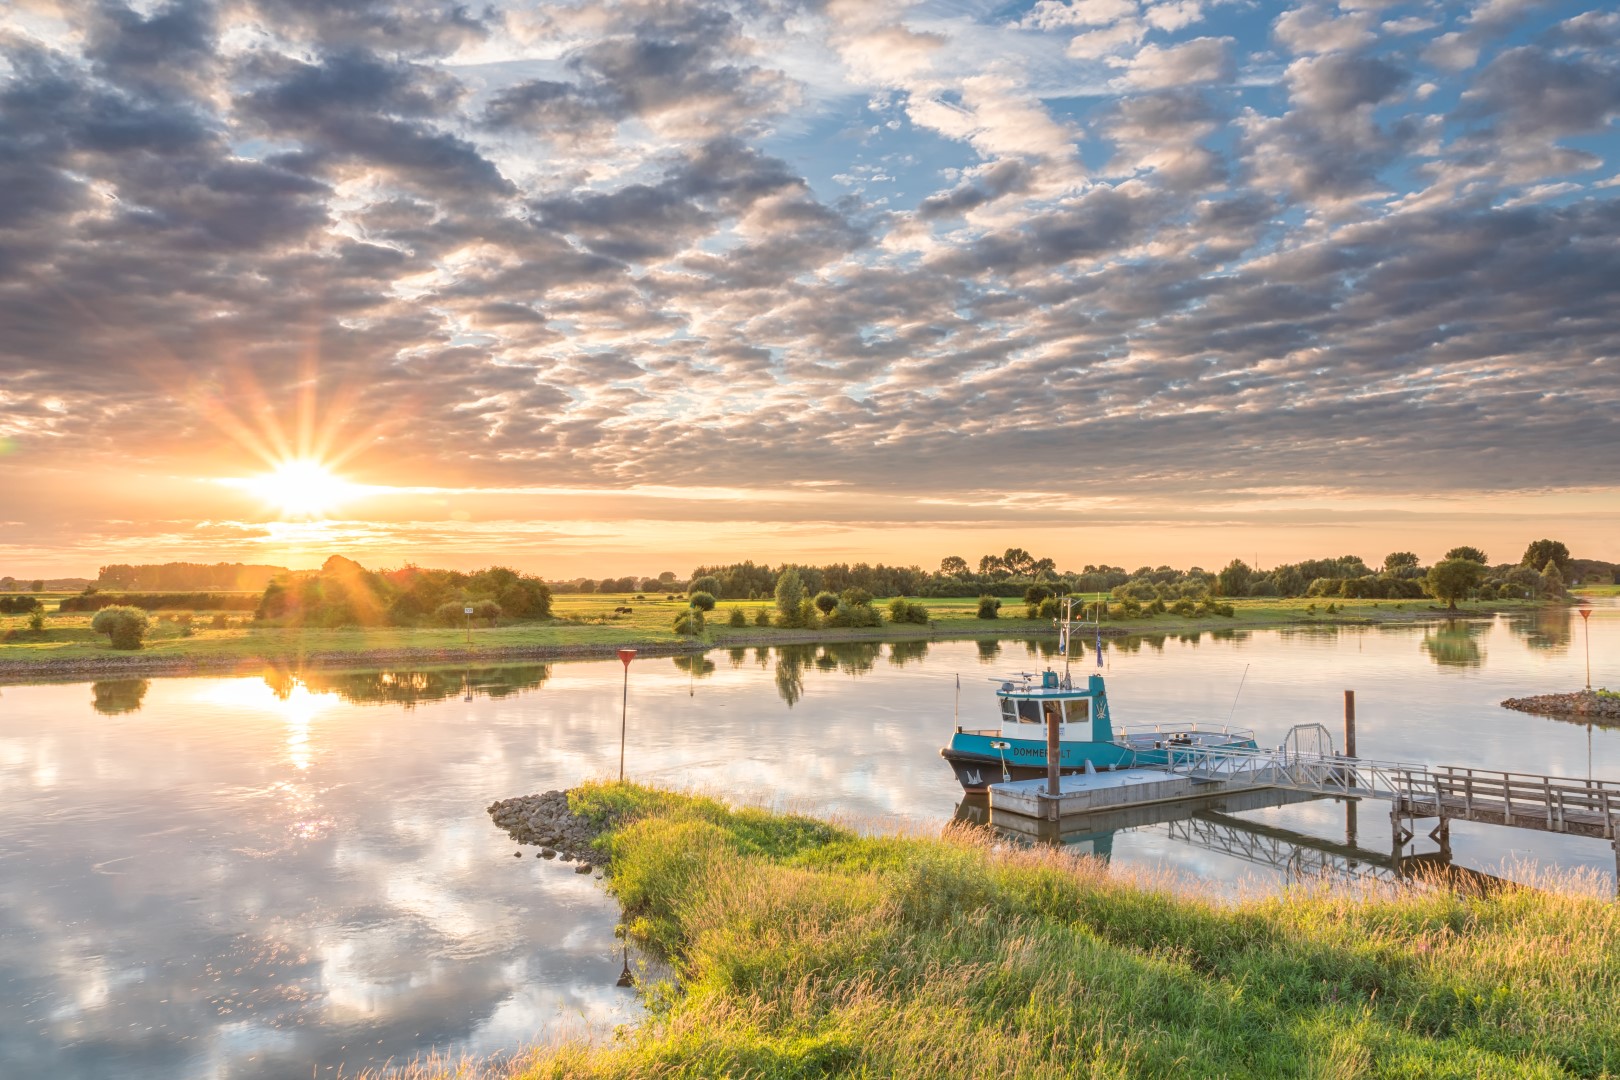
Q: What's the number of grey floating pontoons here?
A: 1